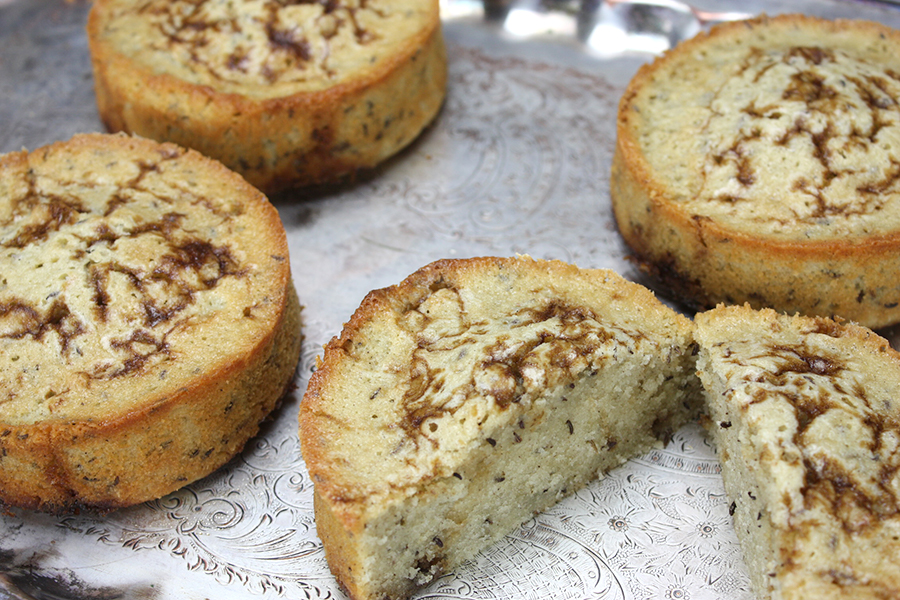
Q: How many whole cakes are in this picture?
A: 3